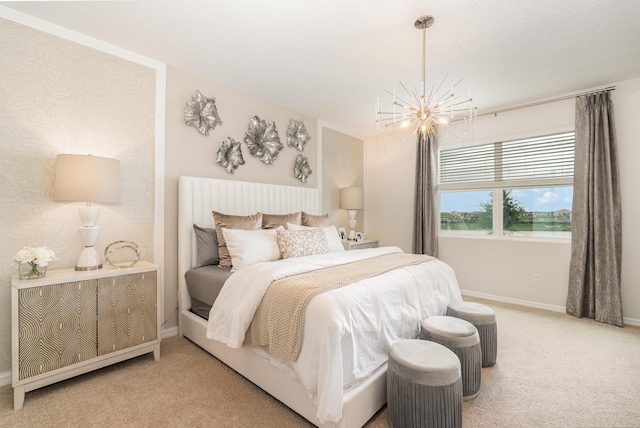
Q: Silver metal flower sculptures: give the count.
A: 5